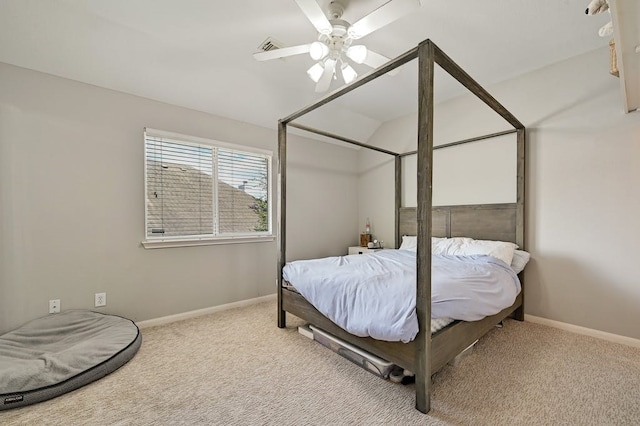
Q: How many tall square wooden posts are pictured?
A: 4